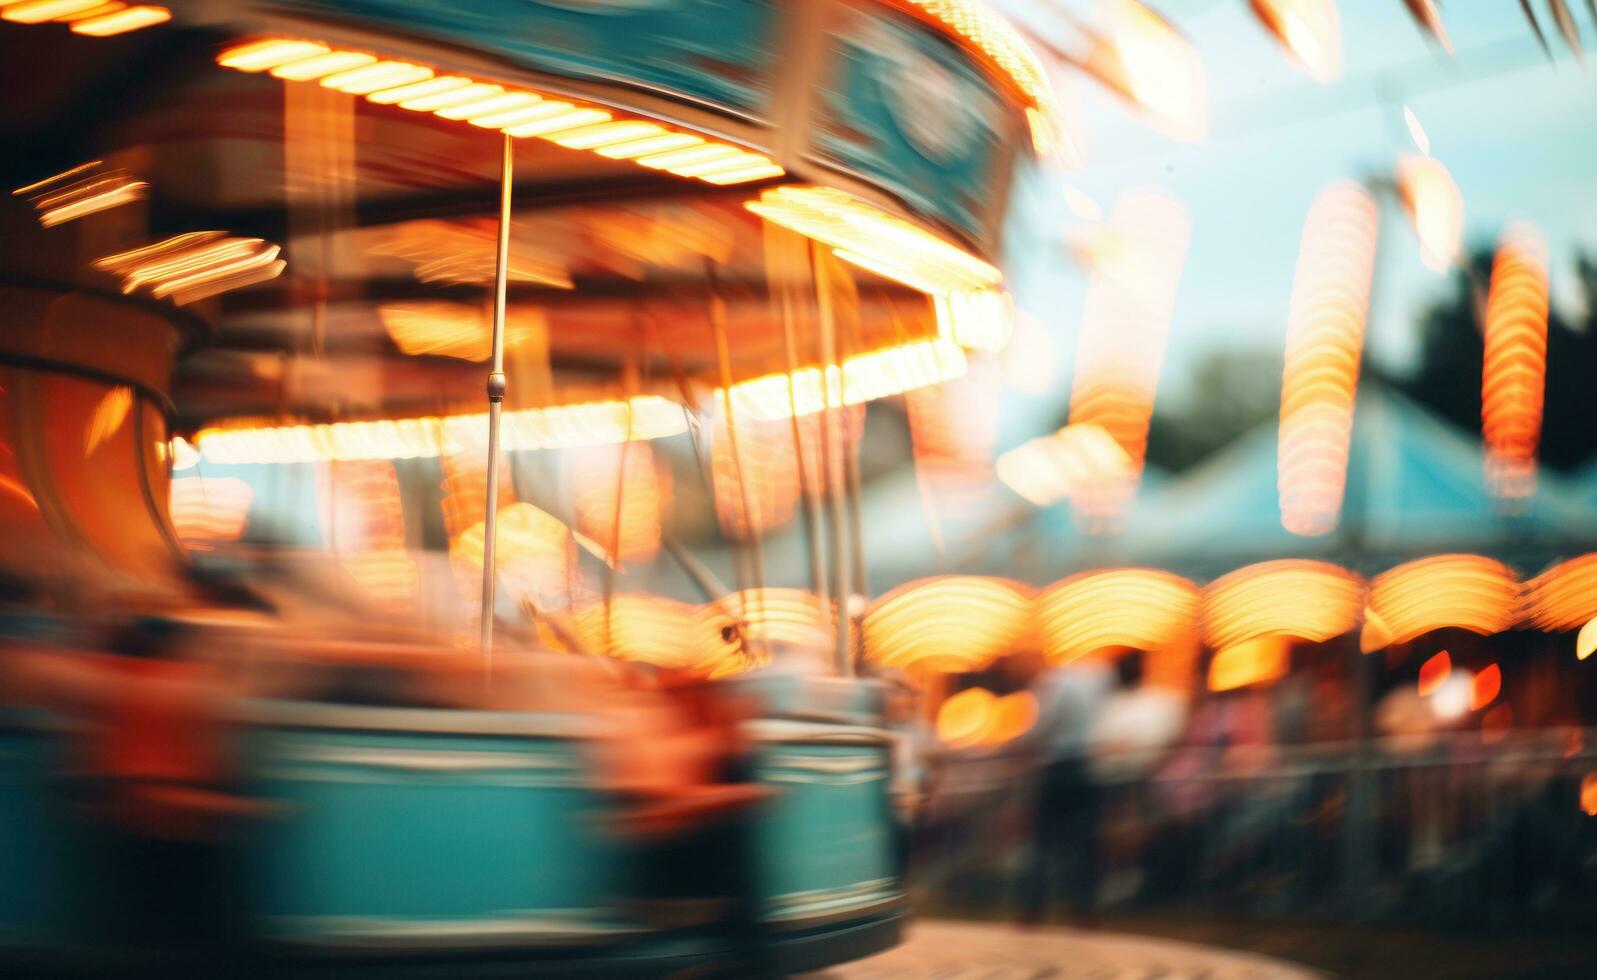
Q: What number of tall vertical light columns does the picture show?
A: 3